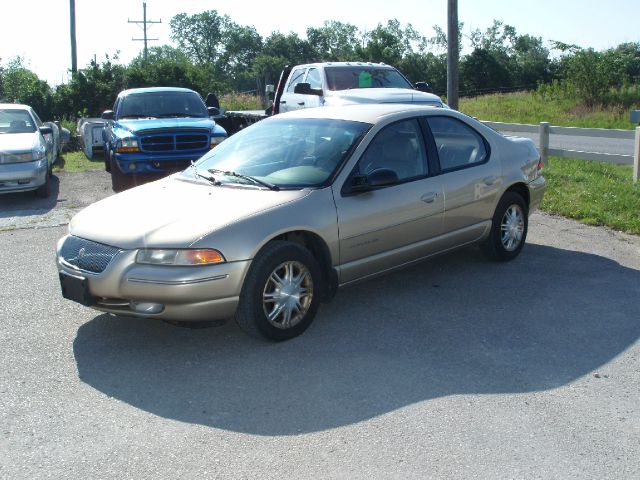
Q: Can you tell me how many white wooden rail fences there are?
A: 1